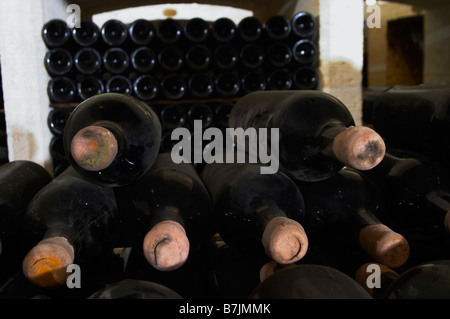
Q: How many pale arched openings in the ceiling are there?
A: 1